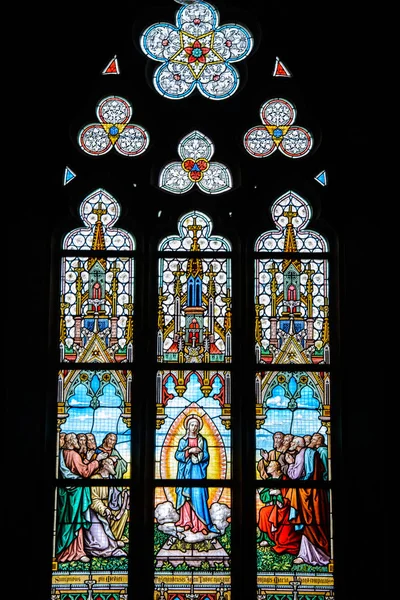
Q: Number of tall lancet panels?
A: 3